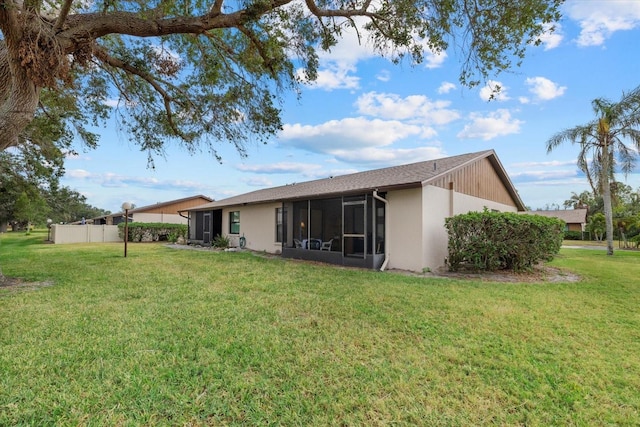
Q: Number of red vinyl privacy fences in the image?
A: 0